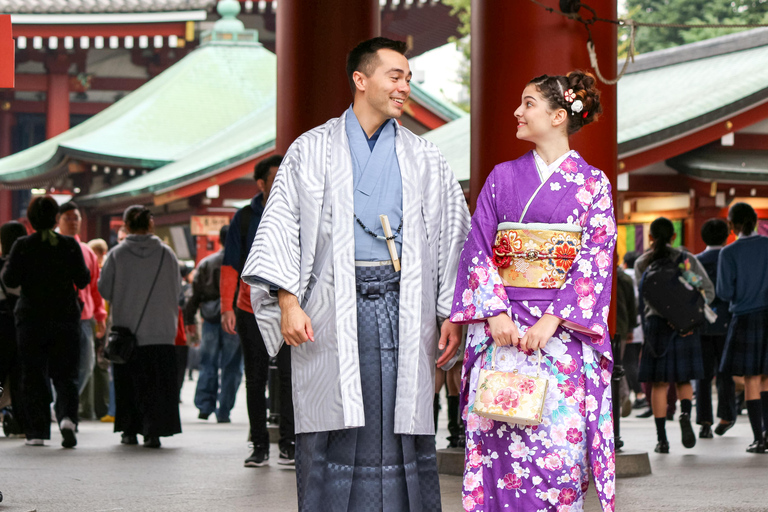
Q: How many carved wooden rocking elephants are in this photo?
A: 0